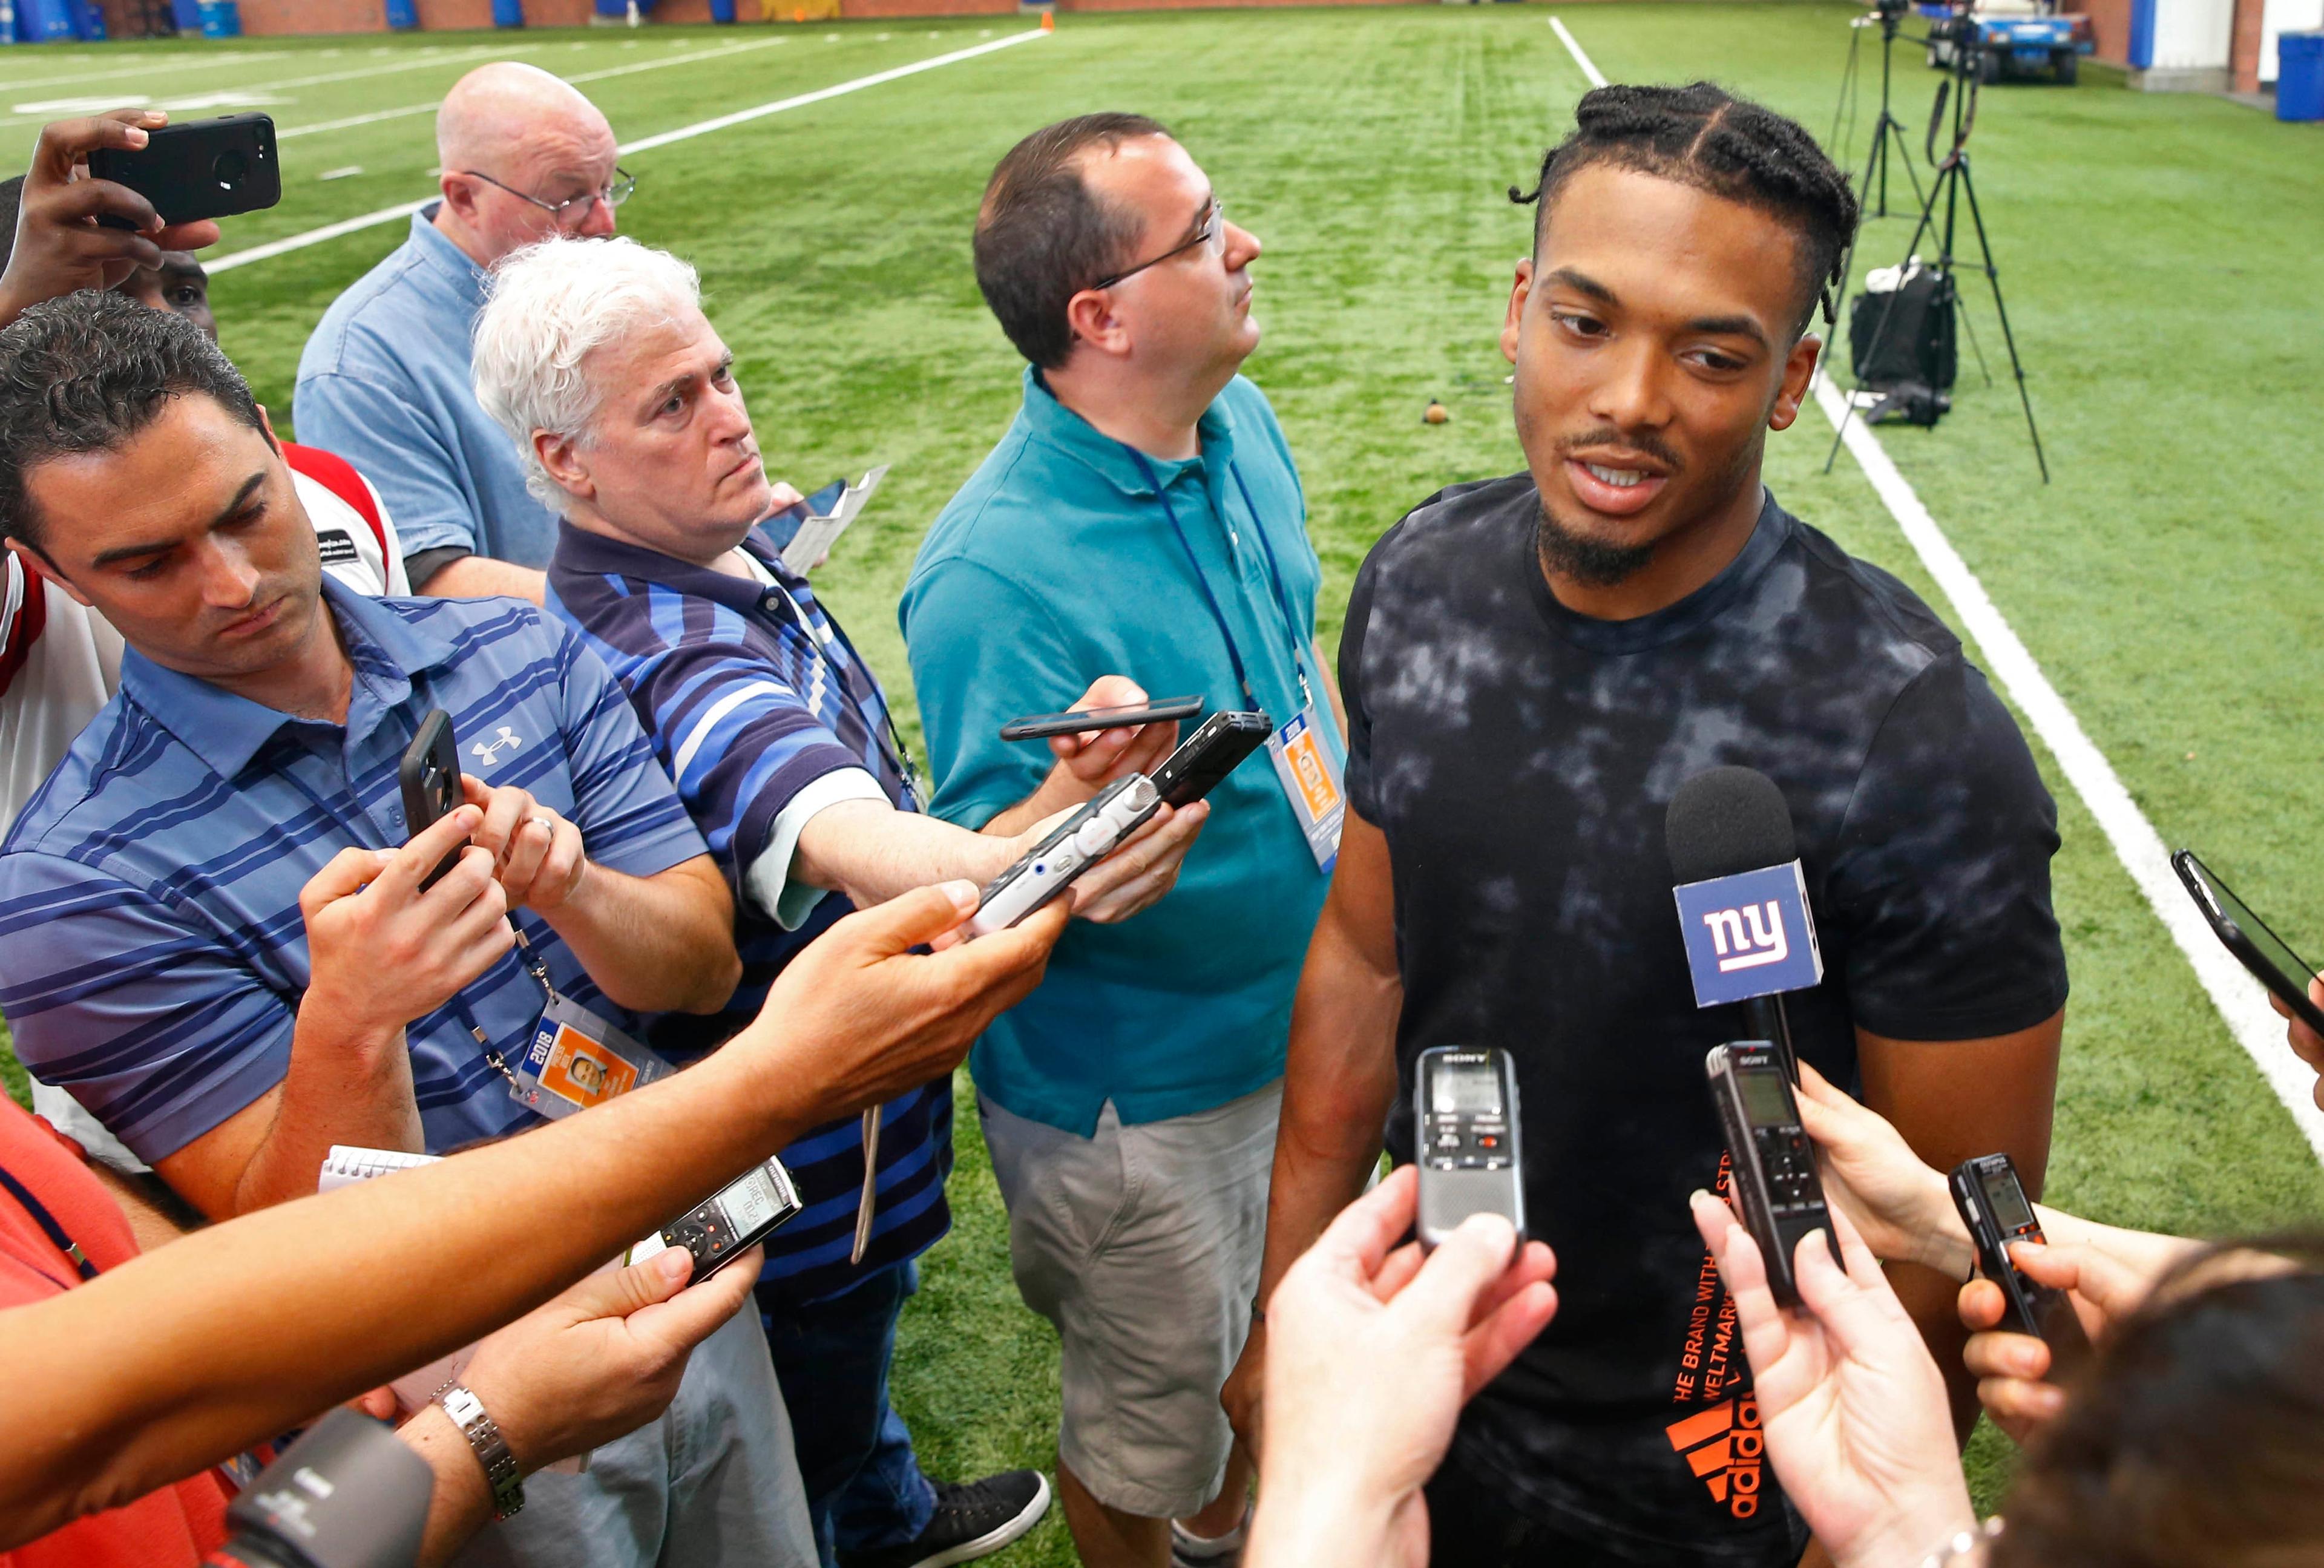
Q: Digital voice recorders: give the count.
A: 6